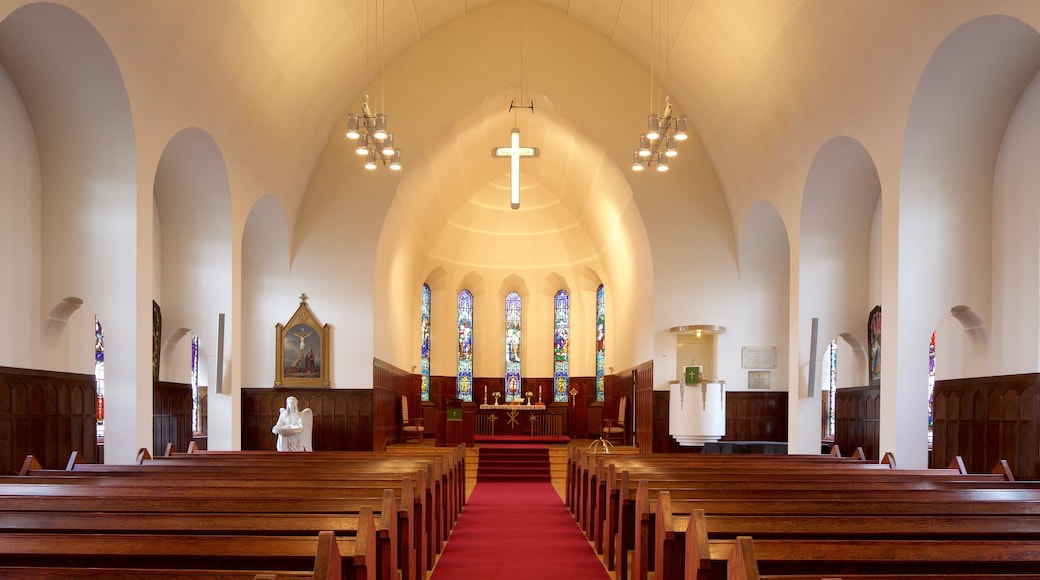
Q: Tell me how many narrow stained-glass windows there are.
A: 5